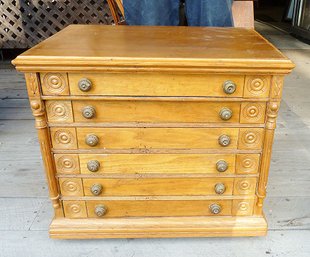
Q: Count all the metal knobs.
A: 12